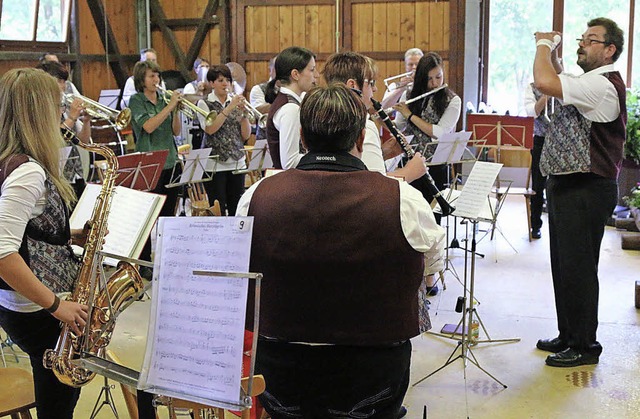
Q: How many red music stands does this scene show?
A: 2